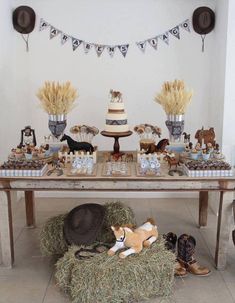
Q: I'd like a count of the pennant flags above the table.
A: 13